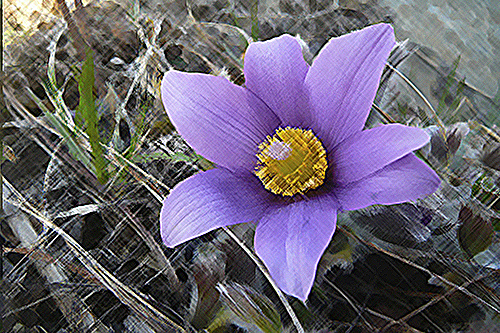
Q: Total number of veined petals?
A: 7